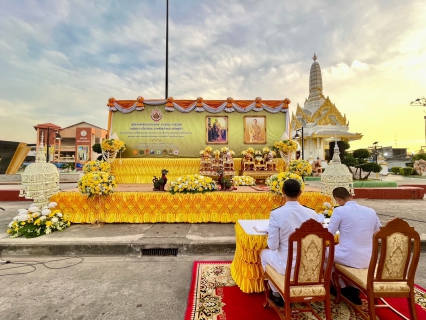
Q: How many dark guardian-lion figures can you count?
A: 2